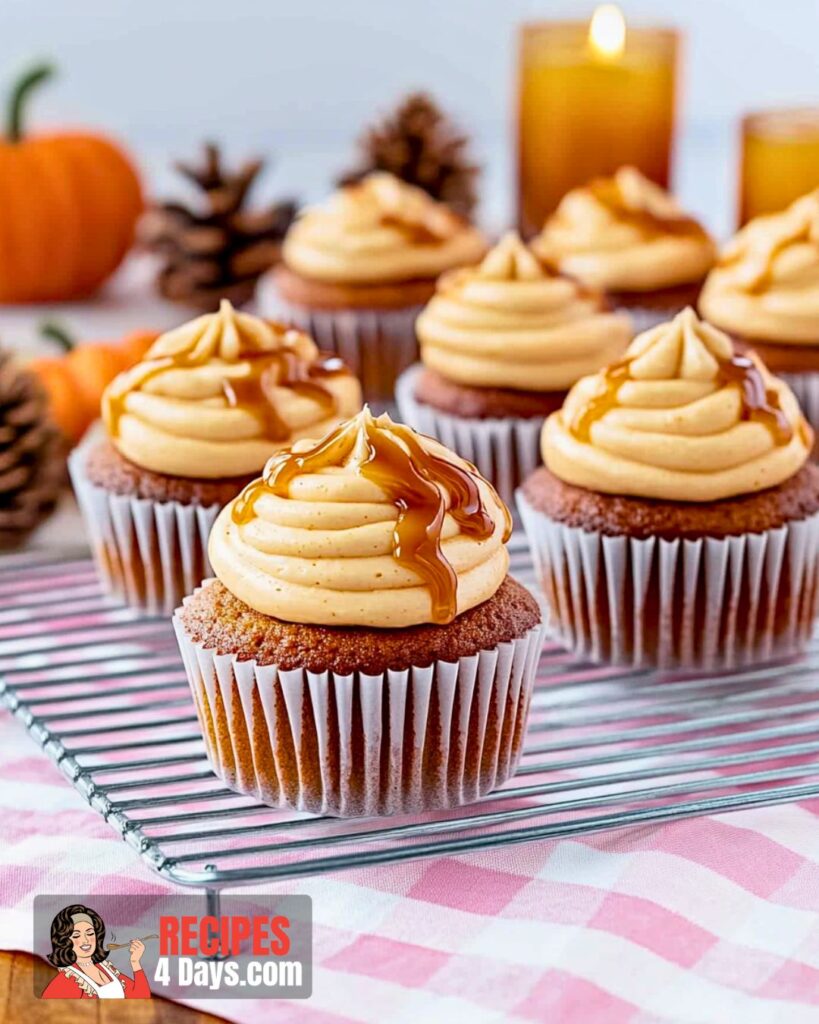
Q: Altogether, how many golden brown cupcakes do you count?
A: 7